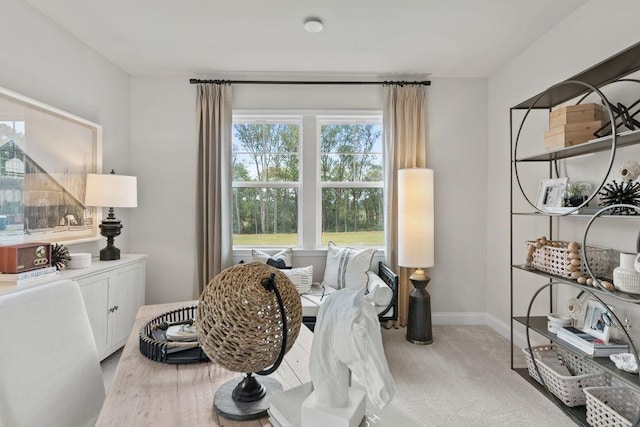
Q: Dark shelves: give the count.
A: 6